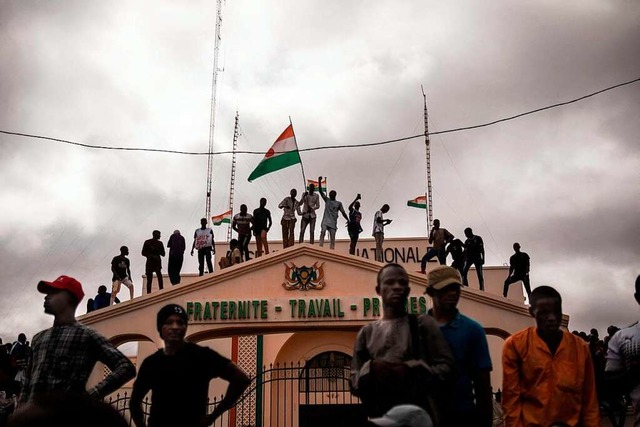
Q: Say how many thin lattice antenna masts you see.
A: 3